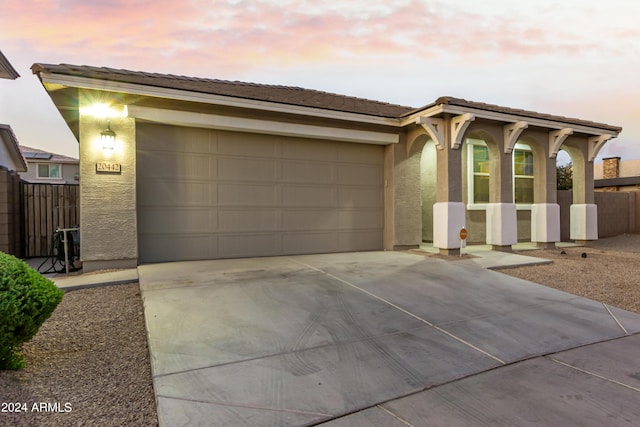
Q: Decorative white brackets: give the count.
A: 5